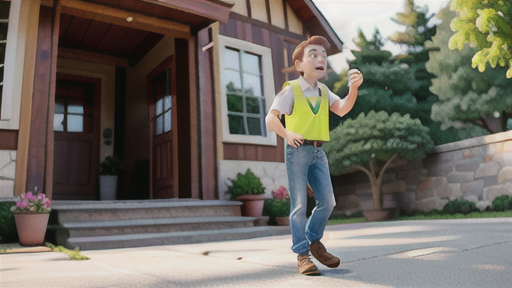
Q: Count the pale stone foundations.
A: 2